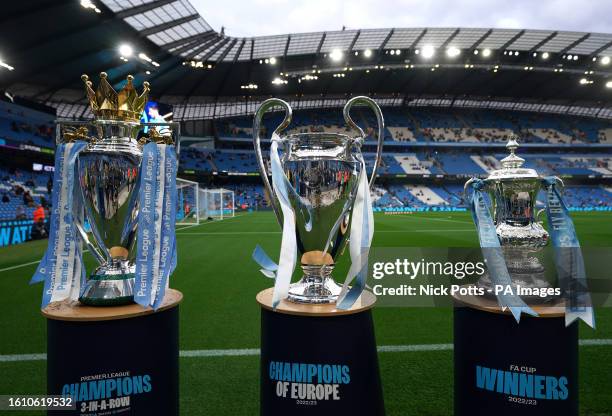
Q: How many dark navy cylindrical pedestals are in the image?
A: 3